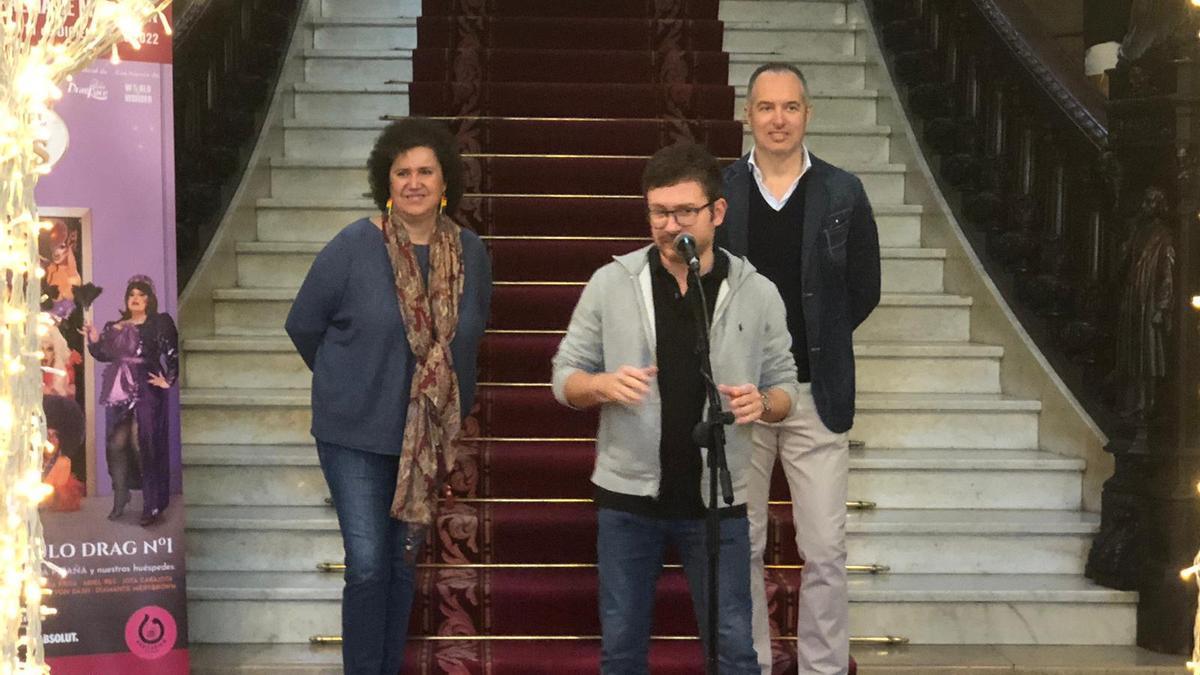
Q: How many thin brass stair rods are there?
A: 11